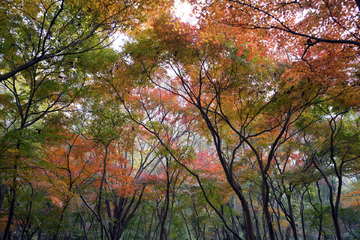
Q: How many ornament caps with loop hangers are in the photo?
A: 0